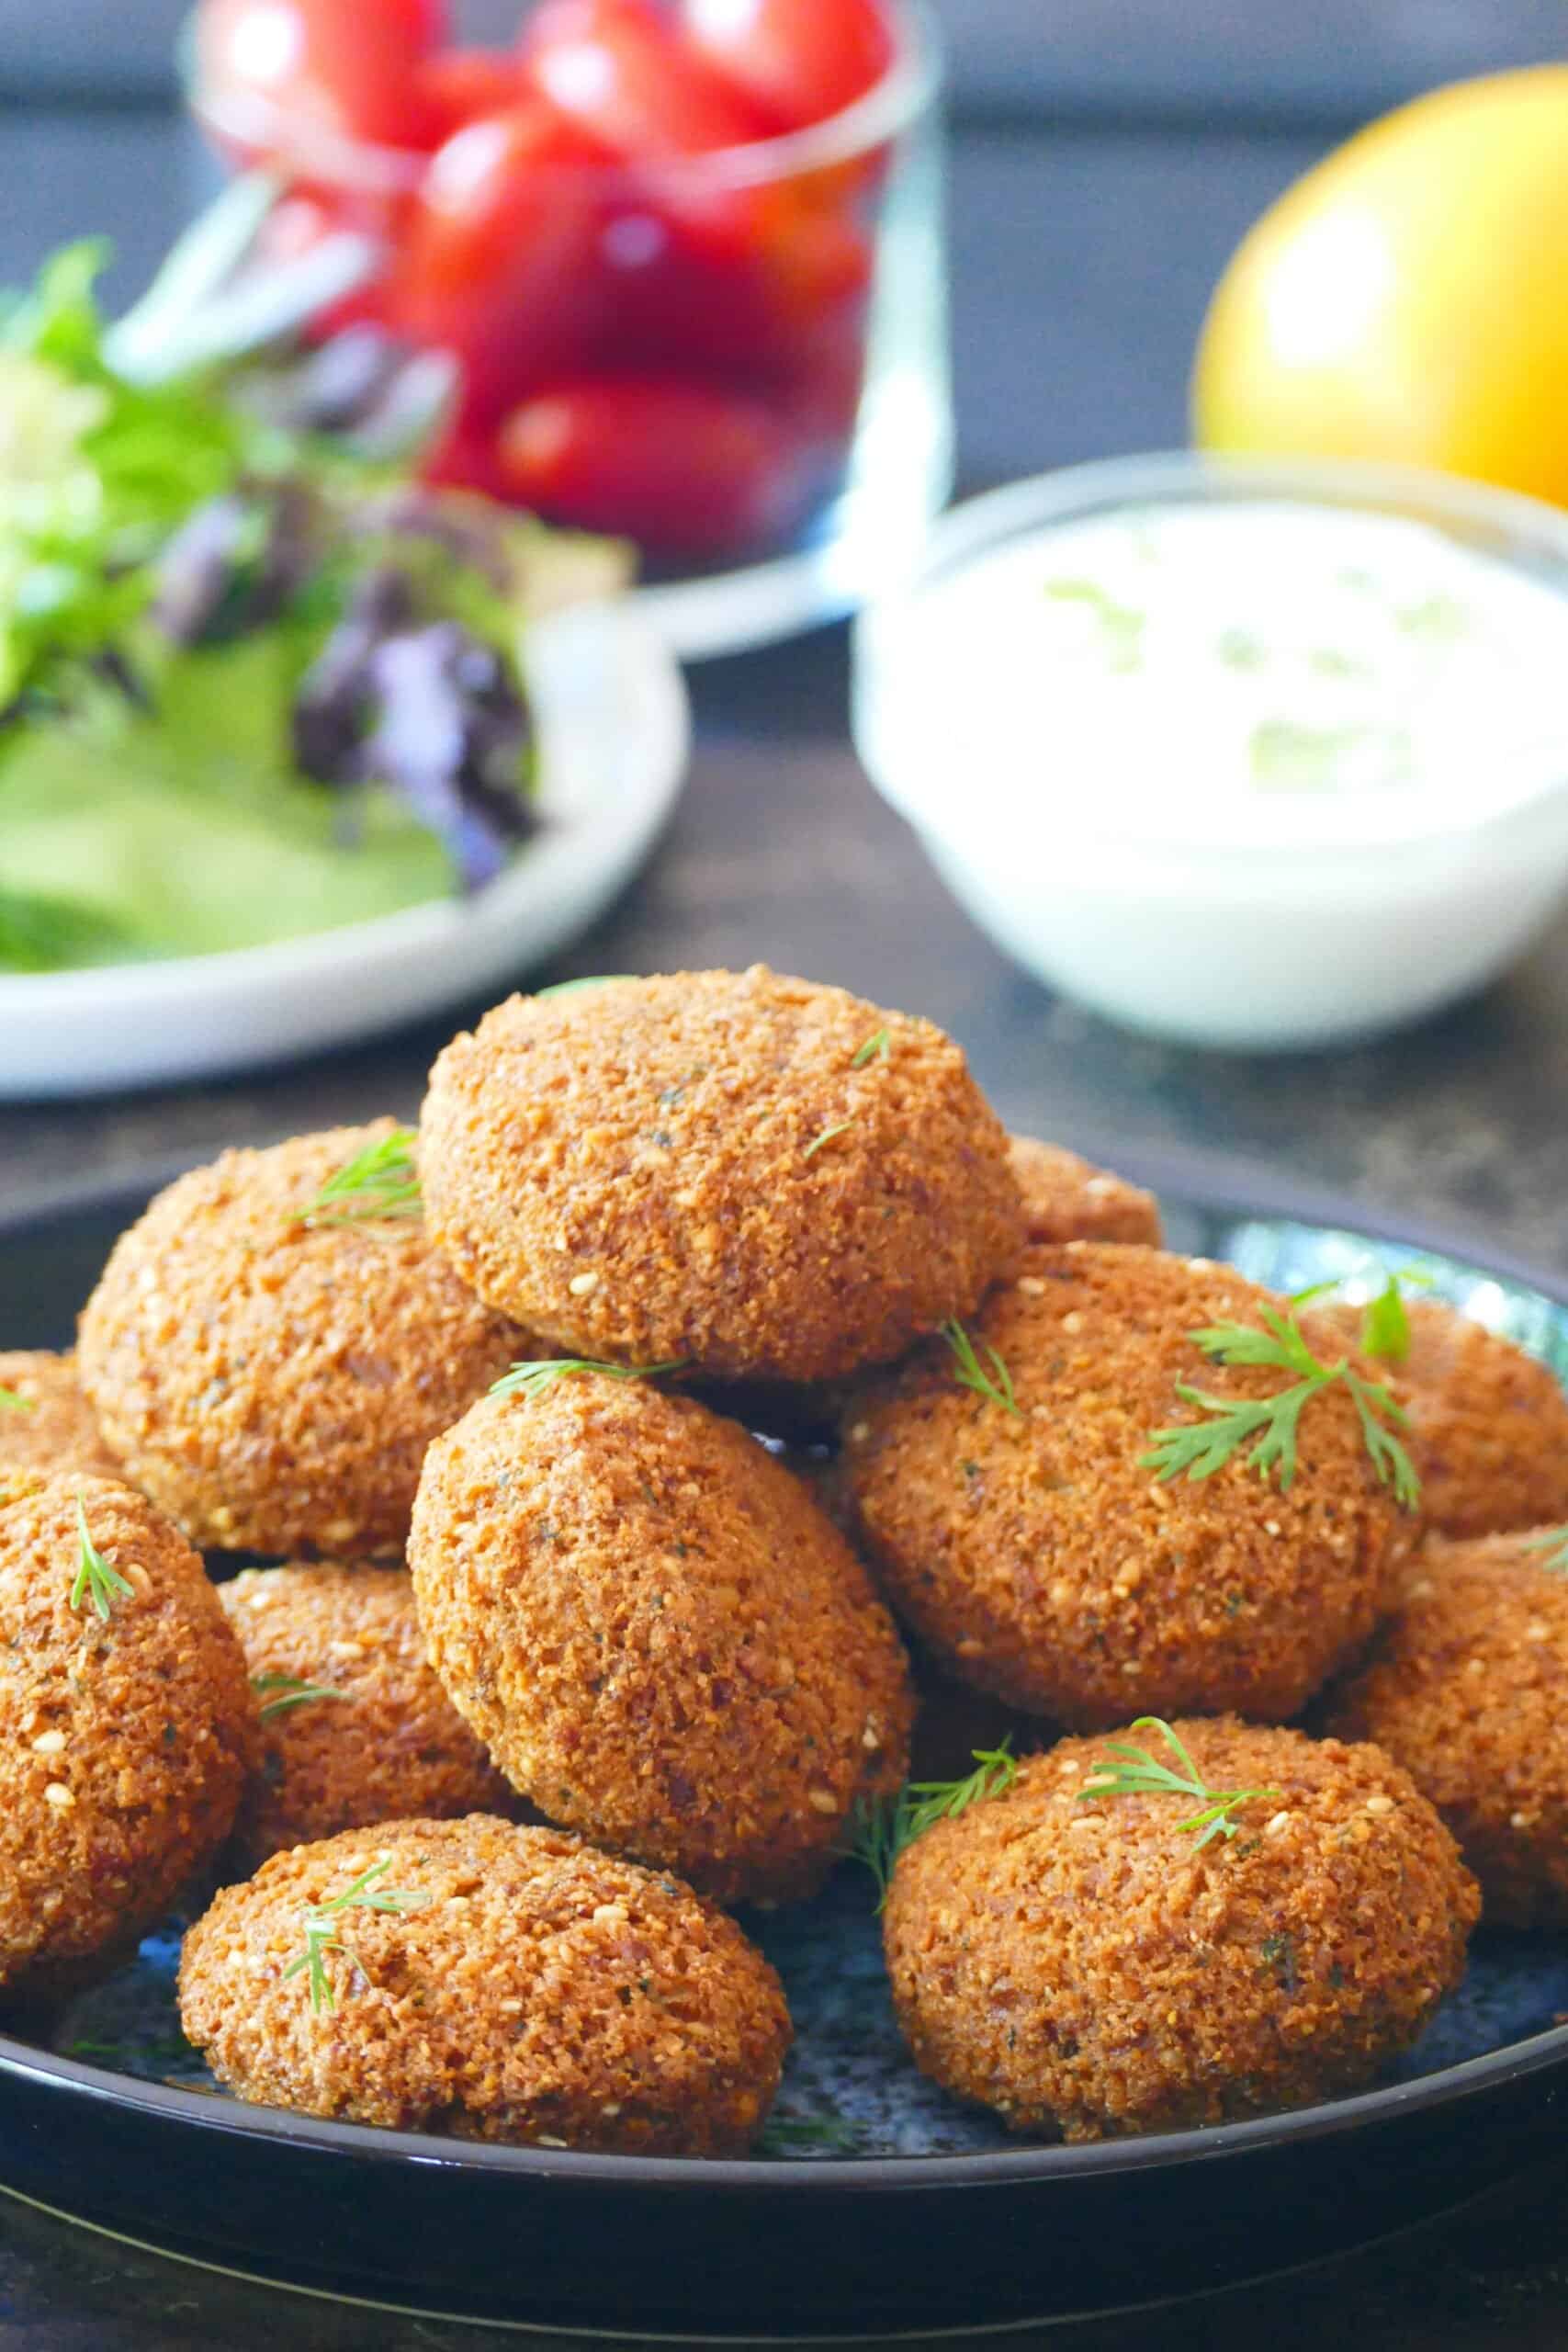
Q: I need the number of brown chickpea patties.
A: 12